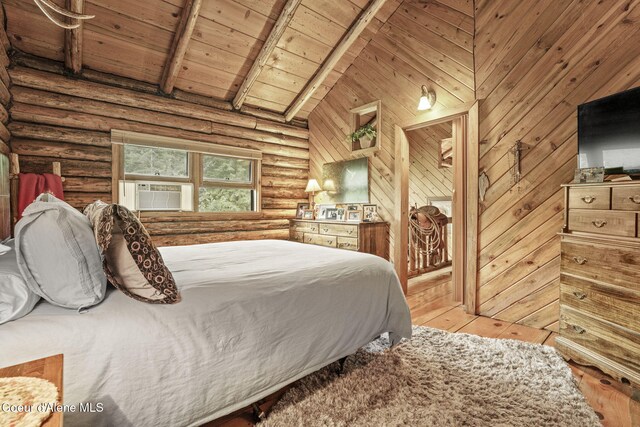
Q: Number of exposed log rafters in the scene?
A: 4